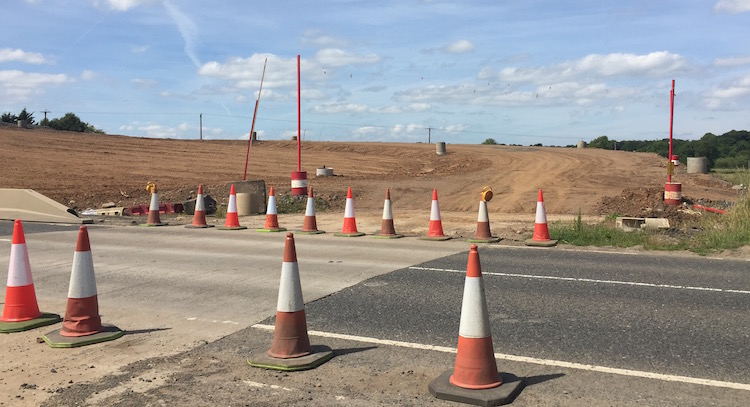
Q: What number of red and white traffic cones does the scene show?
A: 14